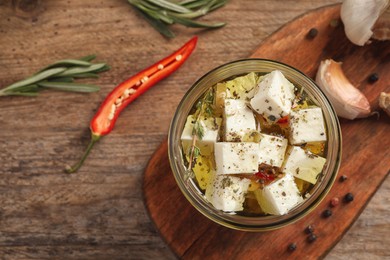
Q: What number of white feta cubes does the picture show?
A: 9